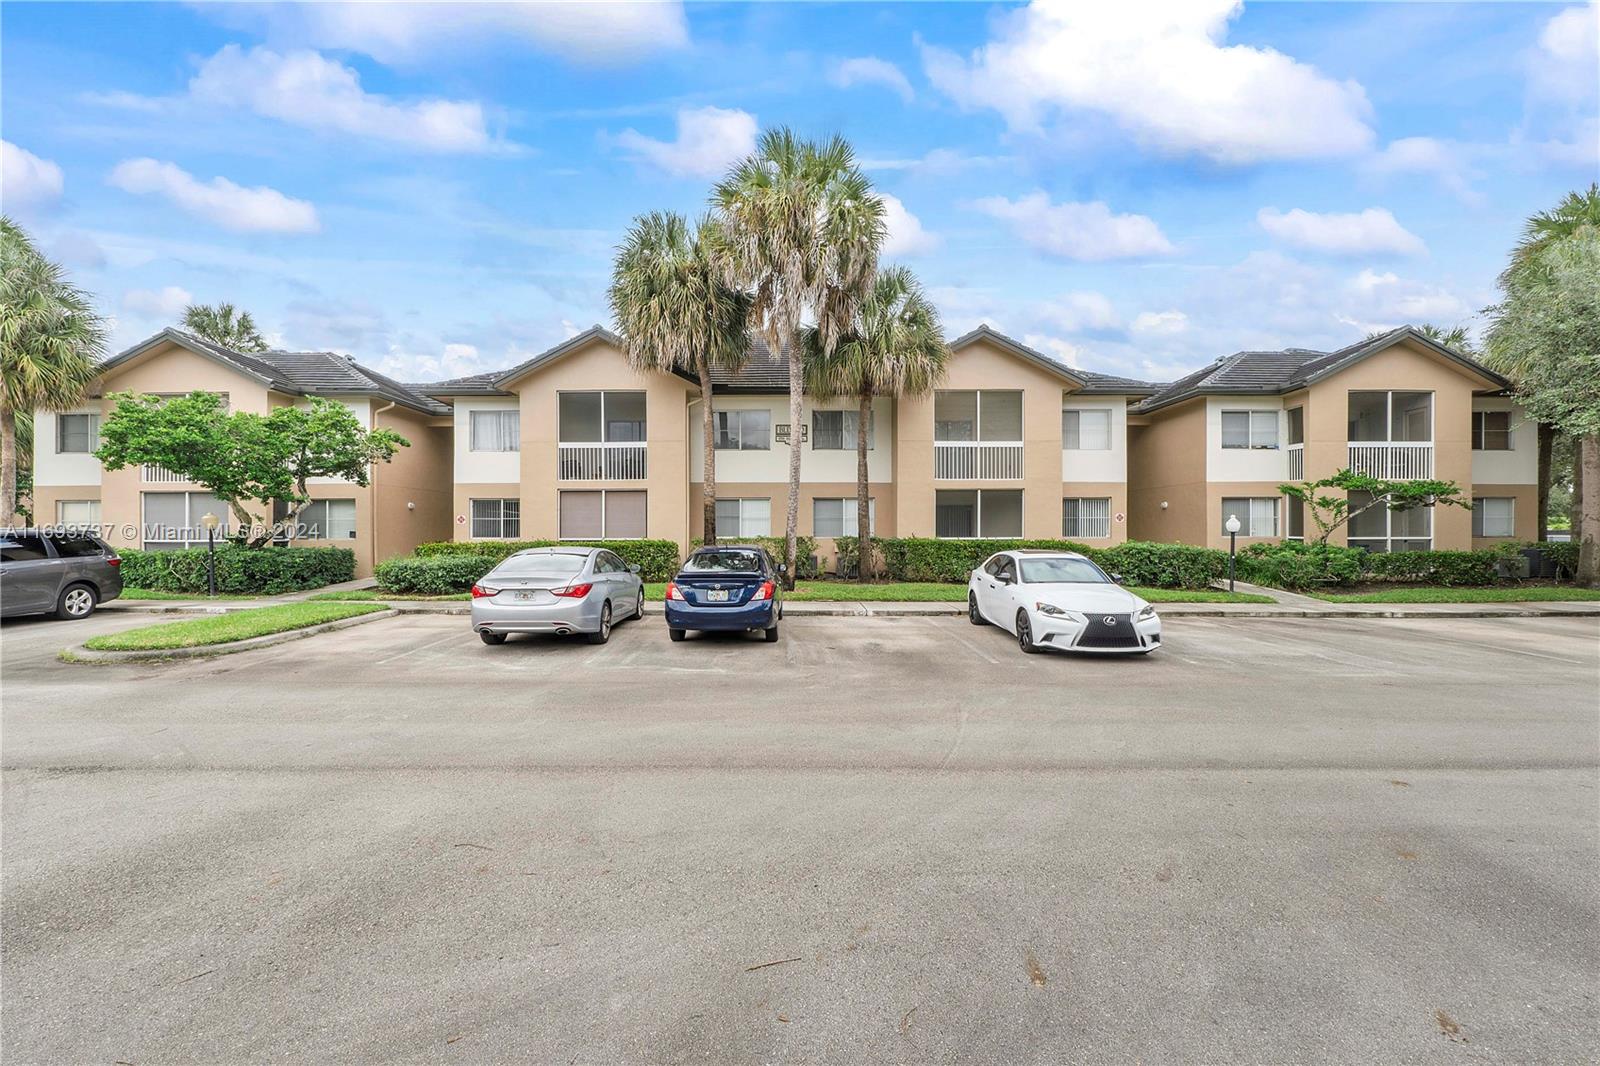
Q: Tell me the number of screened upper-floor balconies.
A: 4